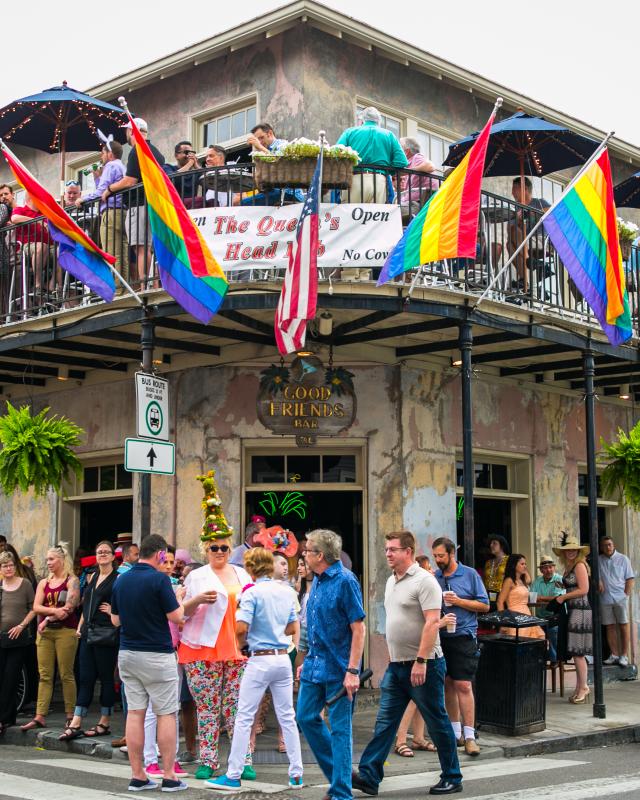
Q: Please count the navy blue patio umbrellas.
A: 3